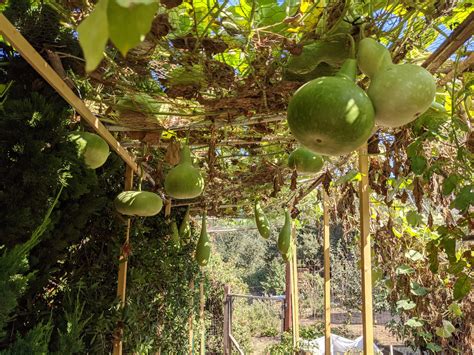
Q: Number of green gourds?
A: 11